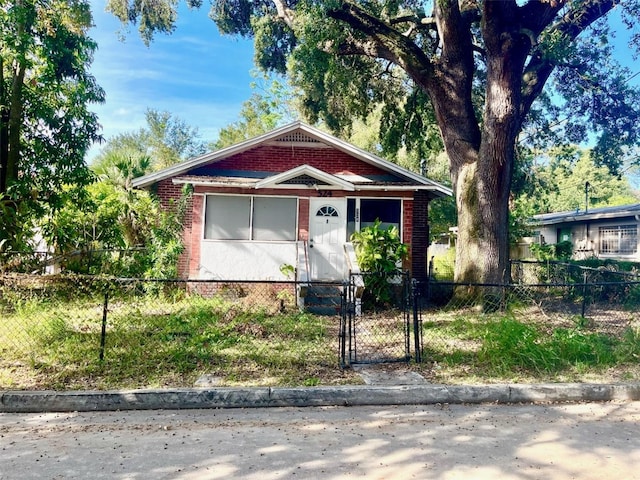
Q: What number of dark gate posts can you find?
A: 2